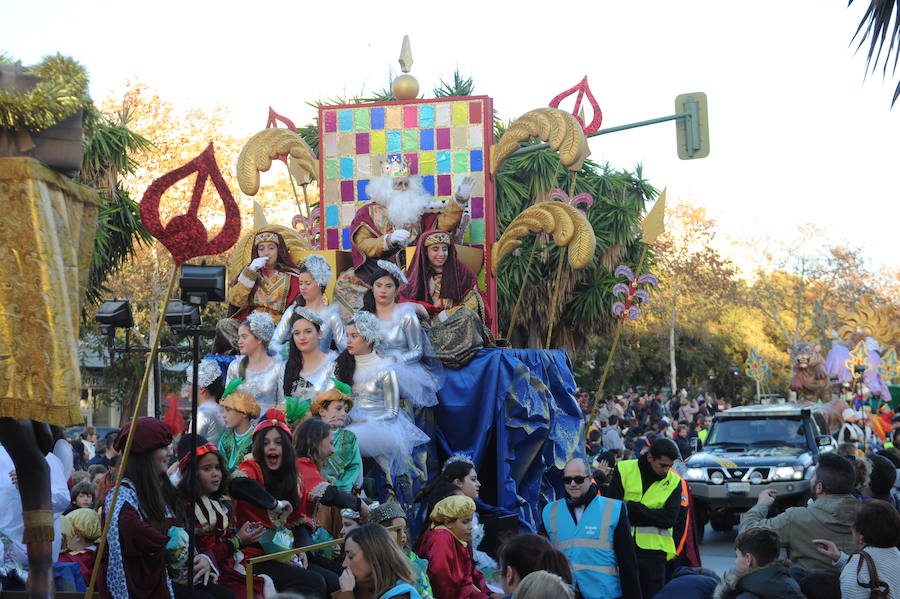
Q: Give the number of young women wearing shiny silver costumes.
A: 6